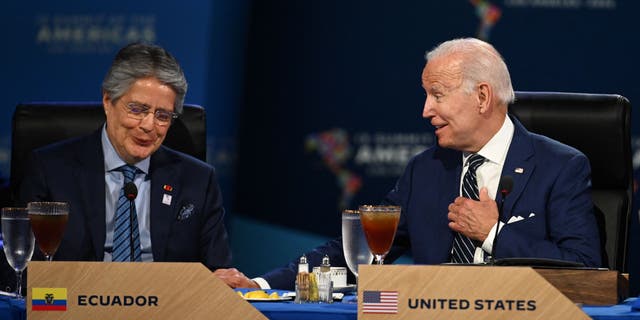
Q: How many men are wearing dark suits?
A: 2